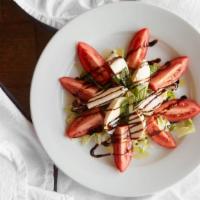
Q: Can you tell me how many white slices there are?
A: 6